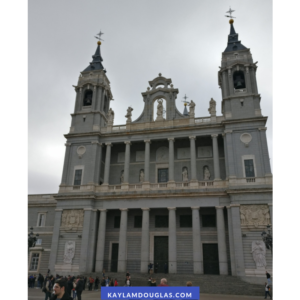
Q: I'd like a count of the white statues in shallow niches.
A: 4